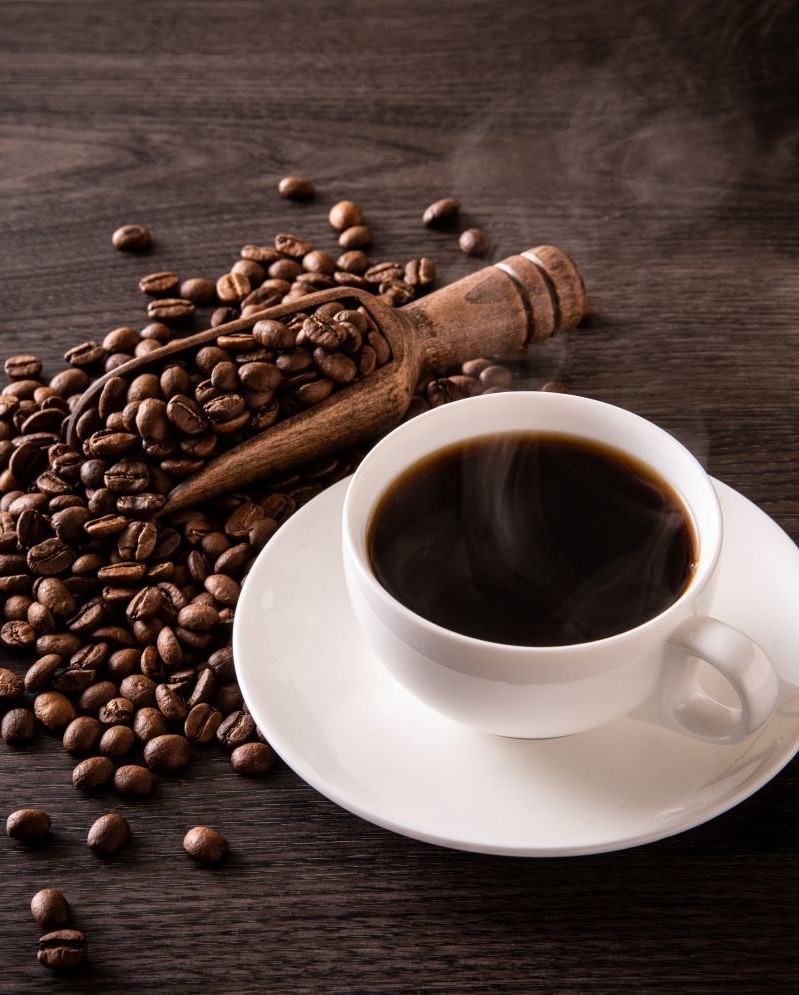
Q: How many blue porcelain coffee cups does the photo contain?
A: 0